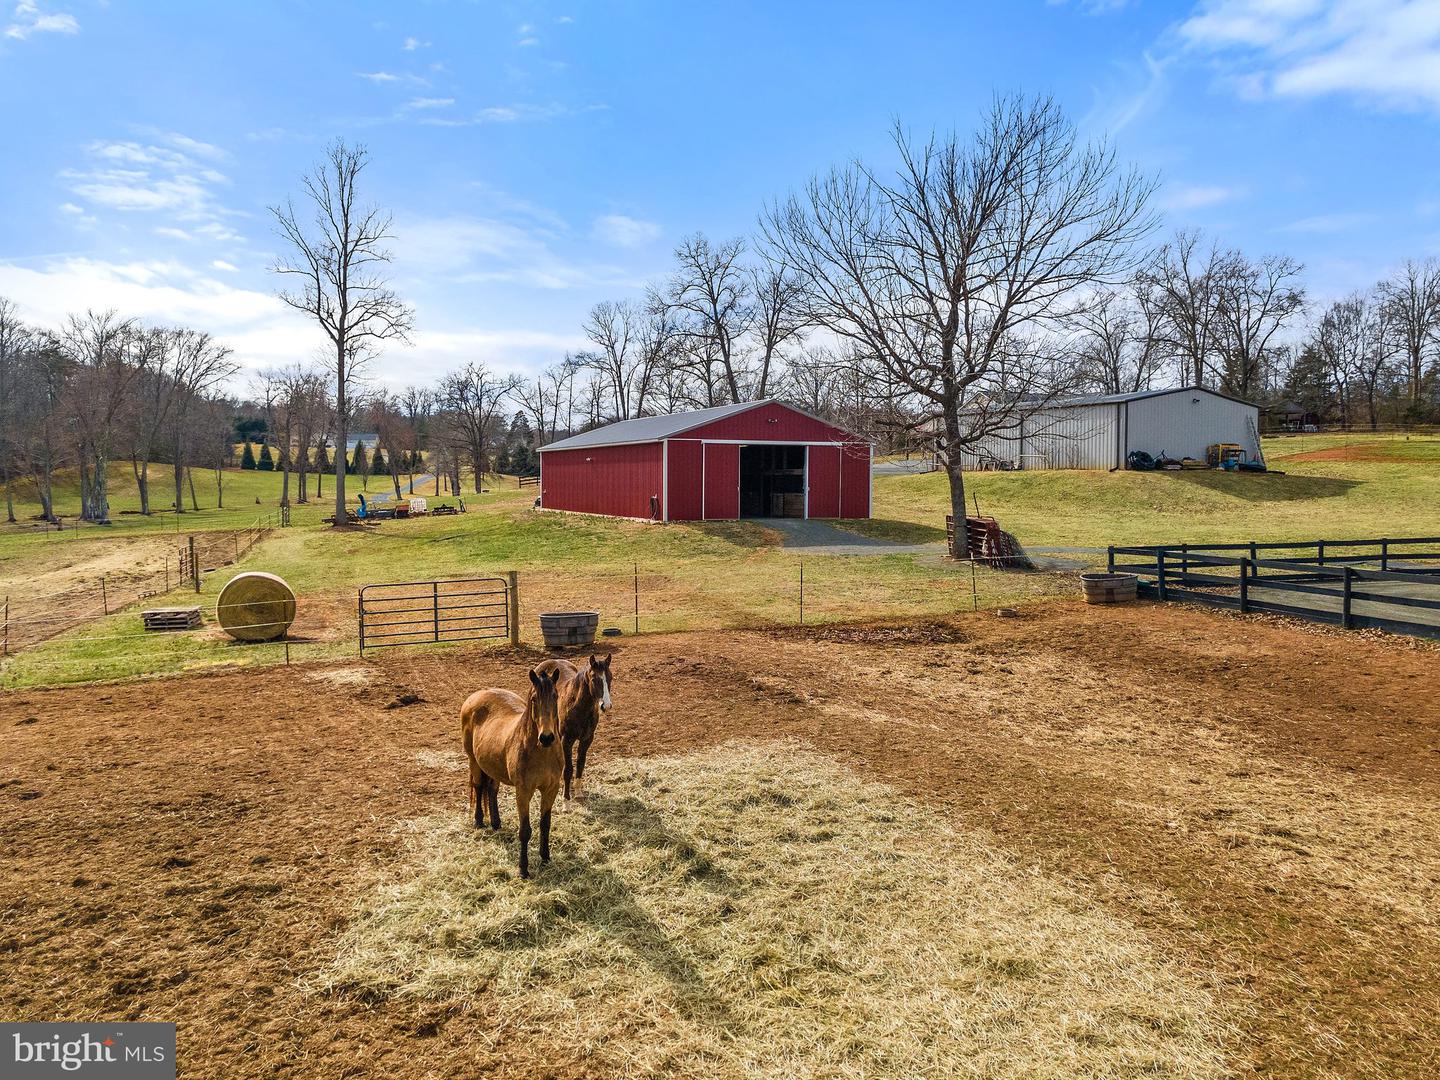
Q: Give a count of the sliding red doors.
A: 2